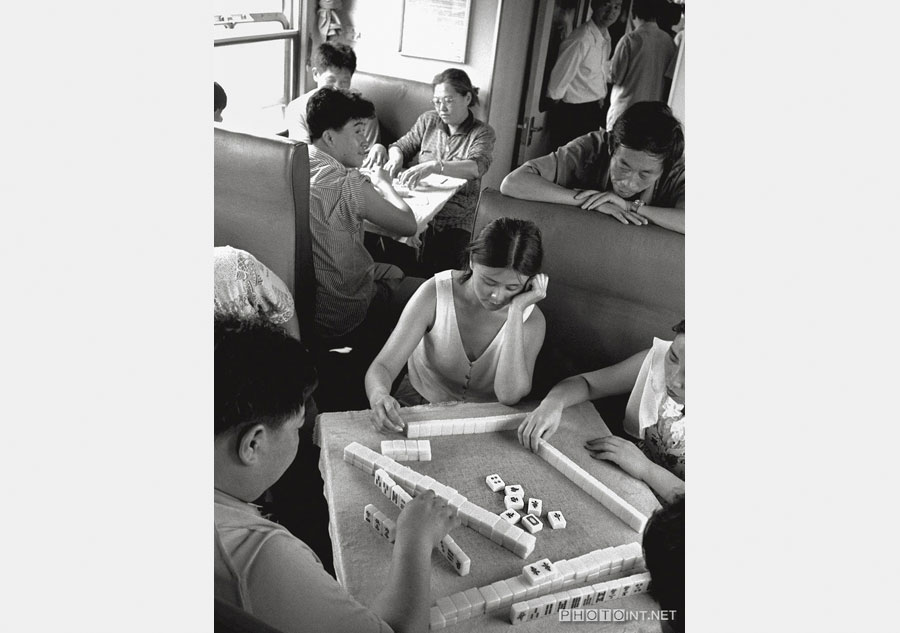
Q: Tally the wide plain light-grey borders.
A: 2